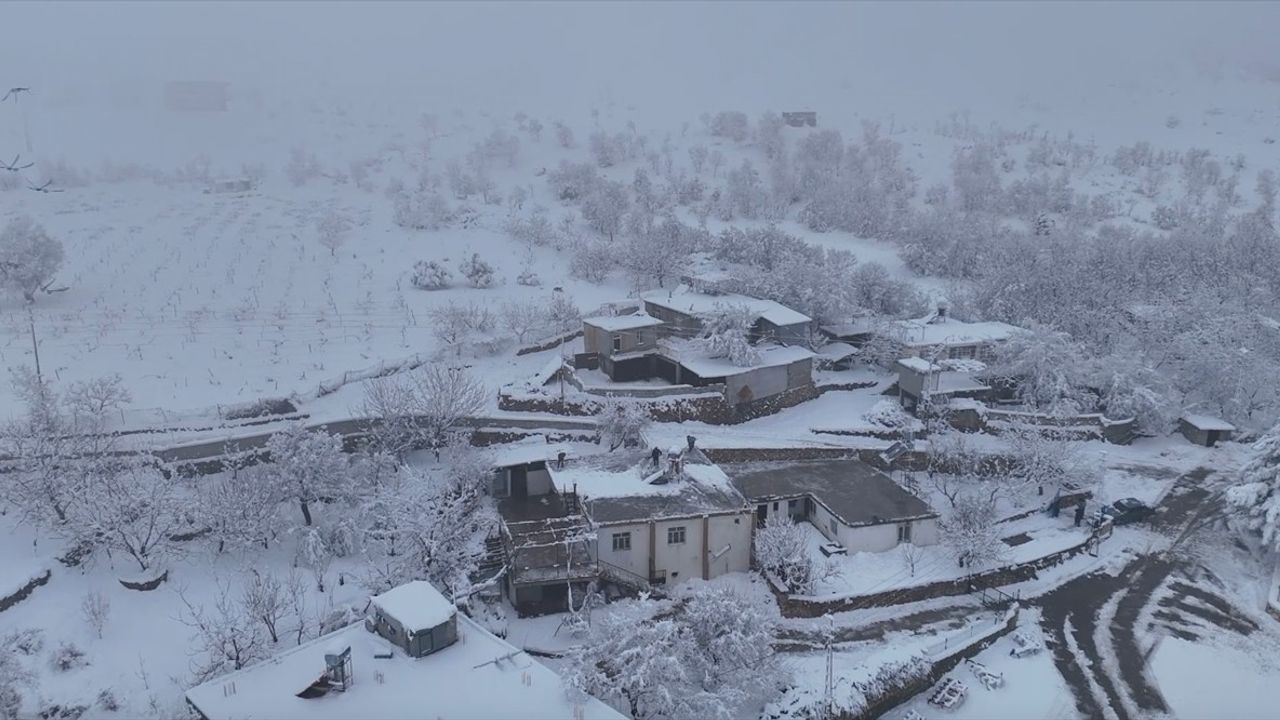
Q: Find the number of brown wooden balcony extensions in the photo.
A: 1